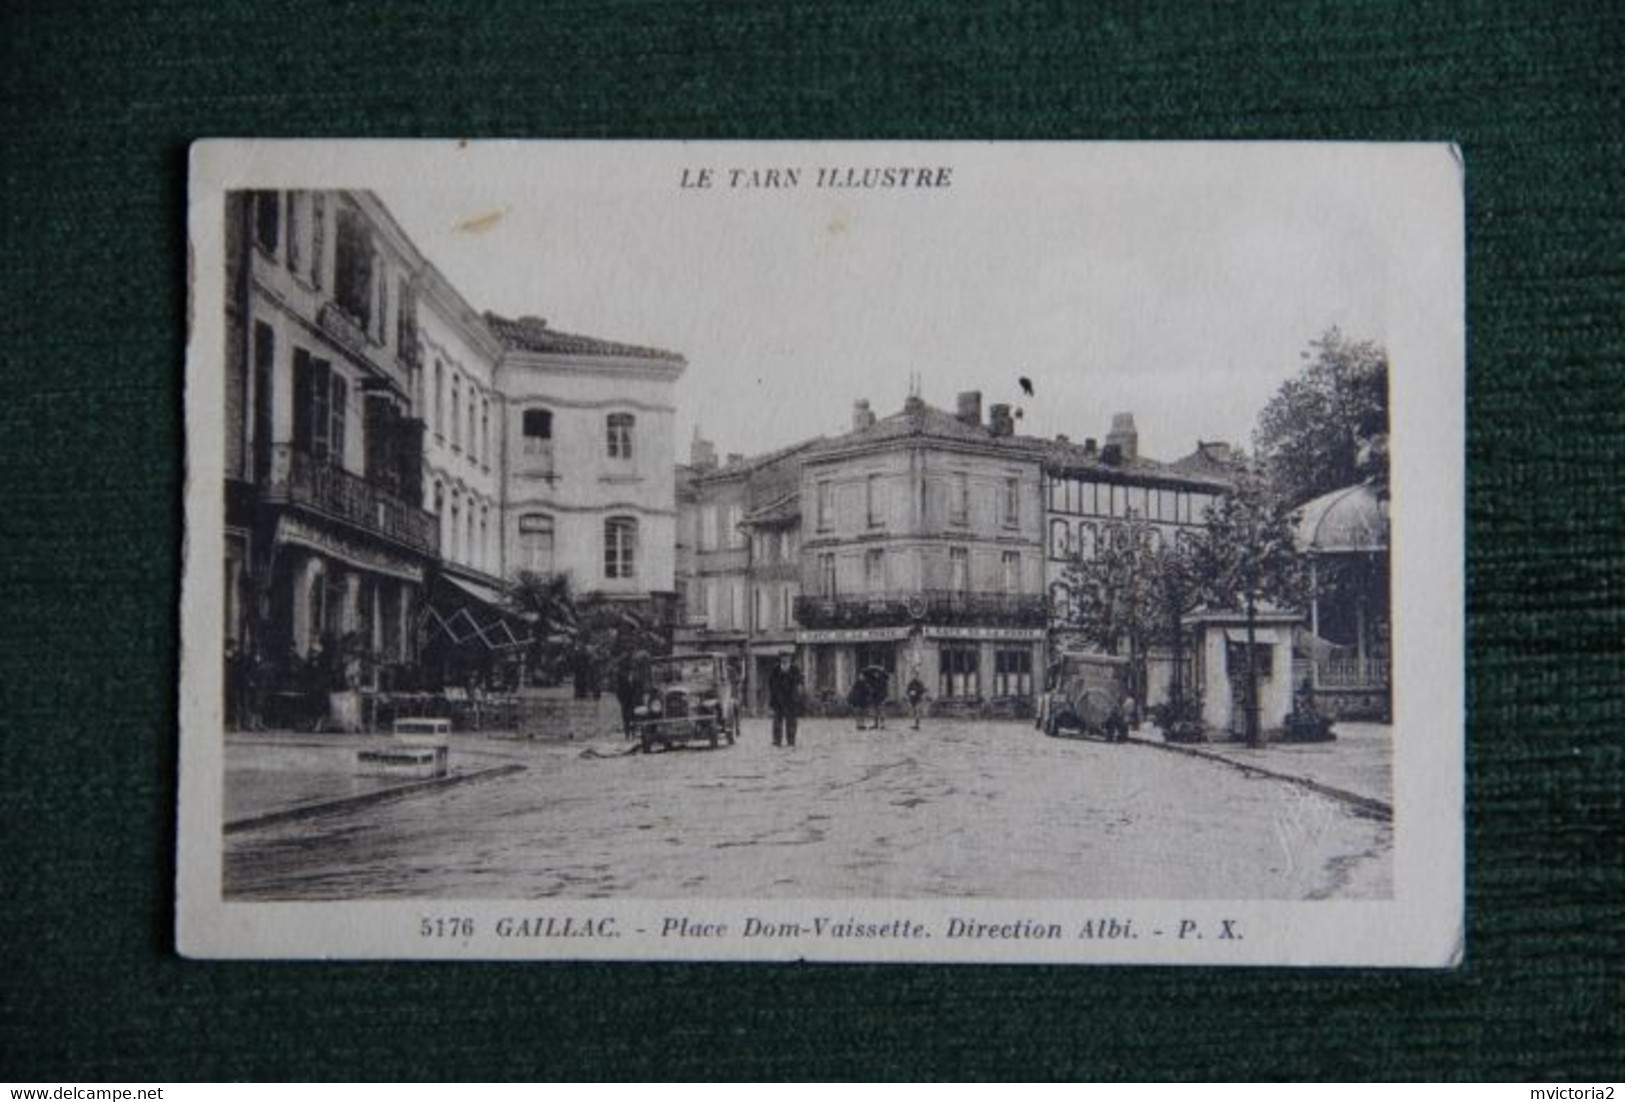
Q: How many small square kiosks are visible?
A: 1